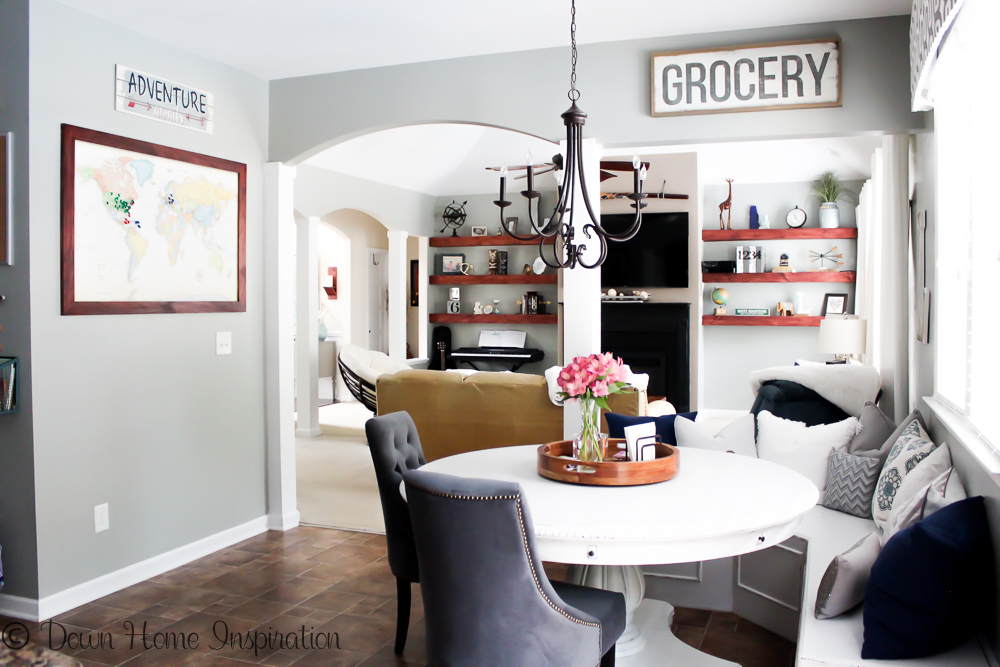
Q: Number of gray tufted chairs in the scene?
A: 2